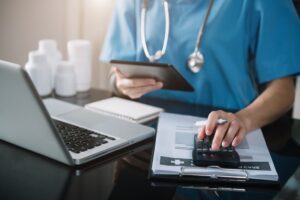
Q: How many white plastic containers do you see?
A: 4